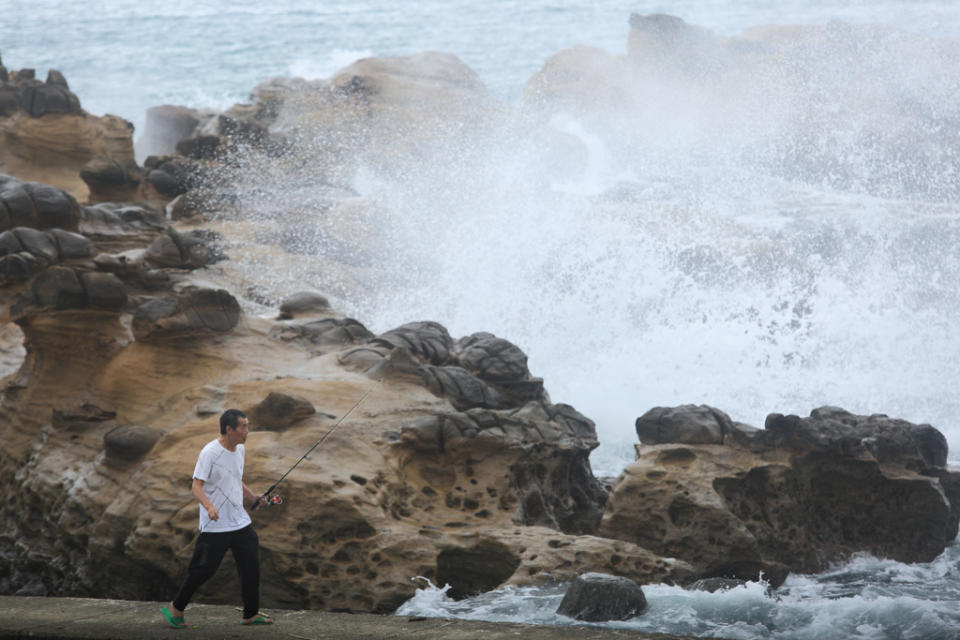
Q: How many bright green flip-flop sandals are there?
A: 2